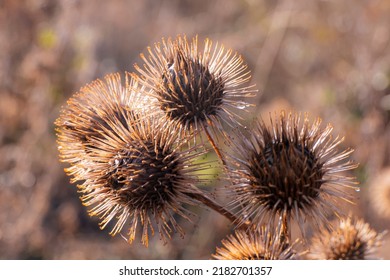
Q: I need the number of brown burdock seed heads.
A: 6